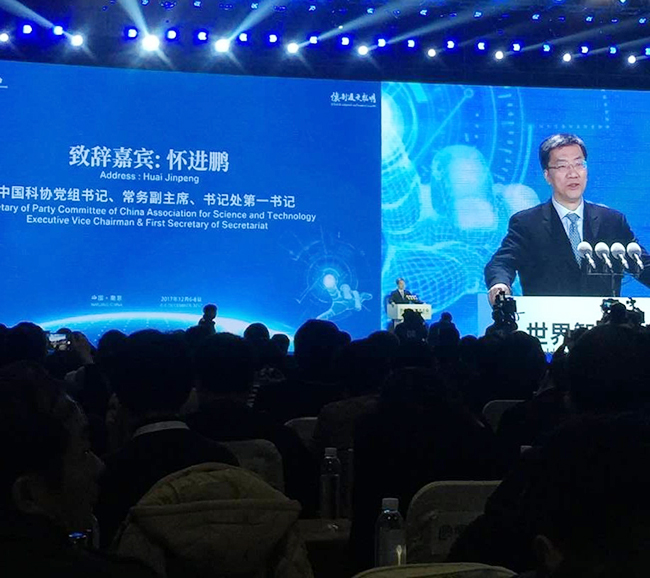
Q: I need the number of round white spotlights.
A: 10